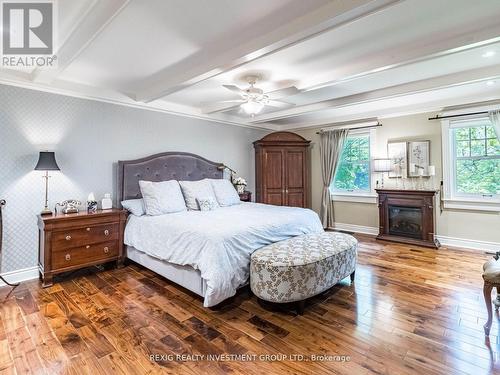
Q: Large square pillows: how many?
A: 3